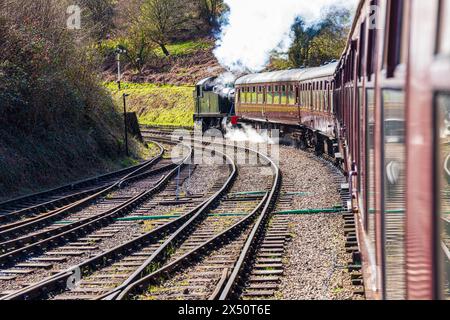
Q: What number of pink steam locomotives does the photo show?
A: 0